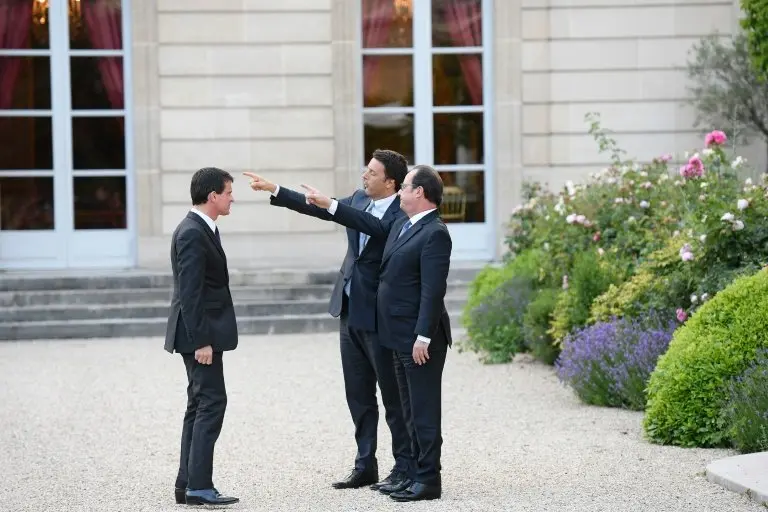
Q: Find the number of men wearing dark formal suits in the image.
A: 3